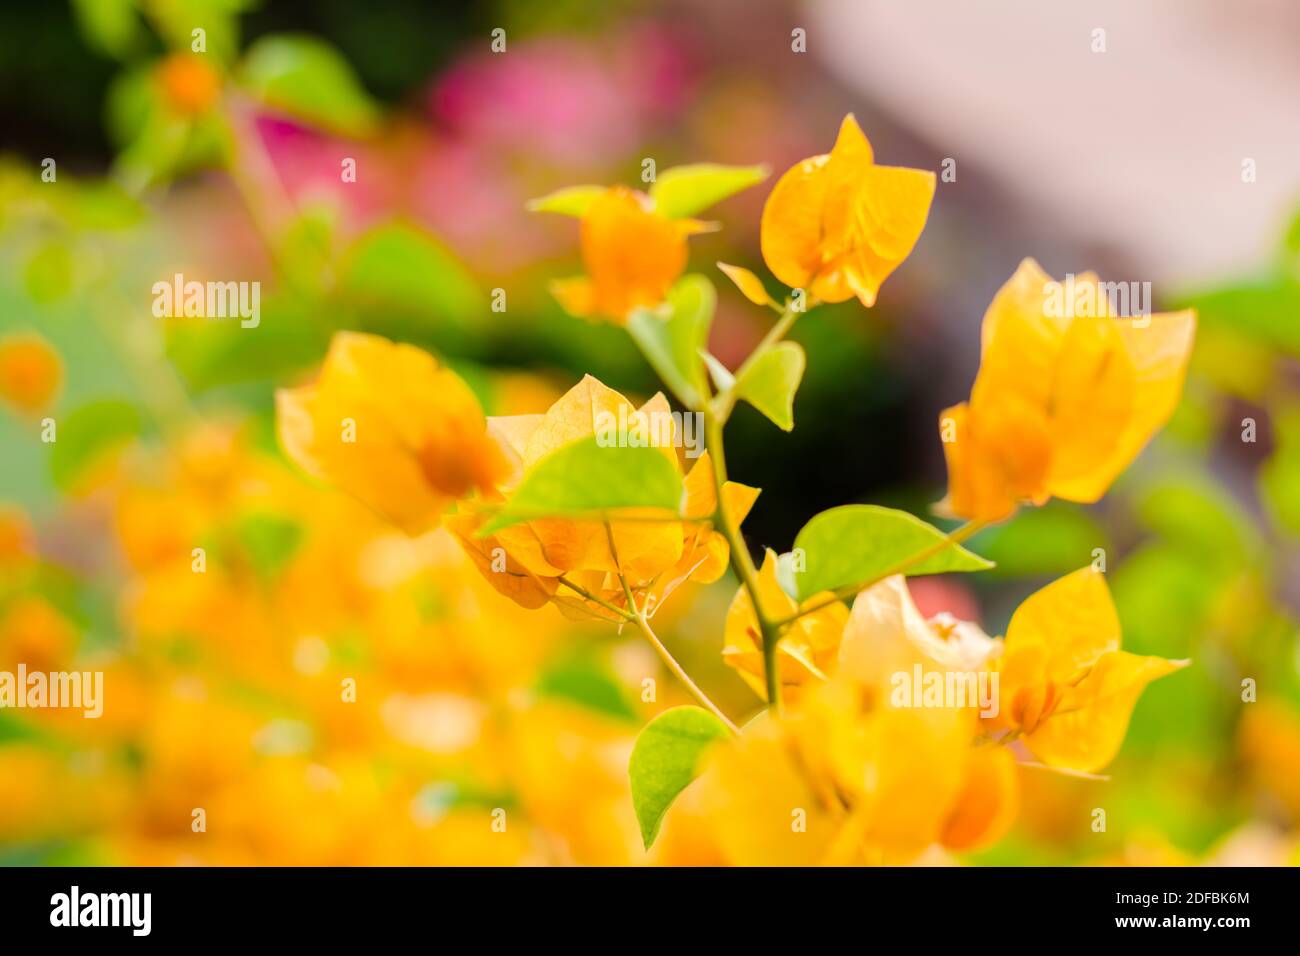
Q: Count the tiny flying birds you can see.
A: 0